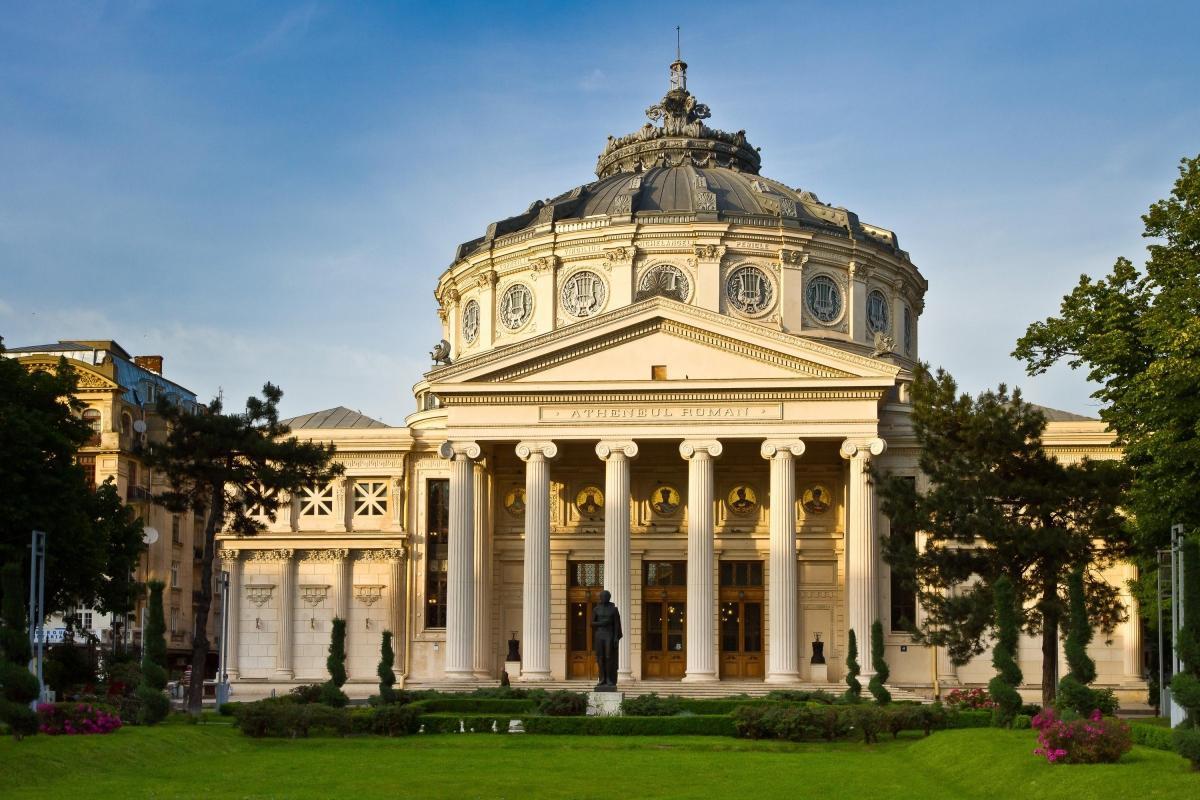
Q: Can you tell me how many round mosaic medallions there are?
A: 5